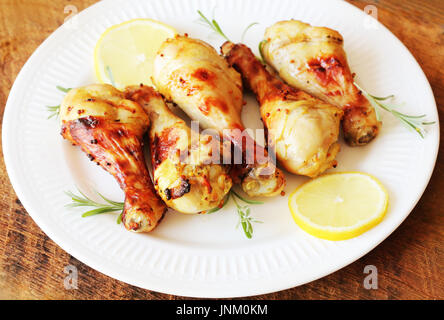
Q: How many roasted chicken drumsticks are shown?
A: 5